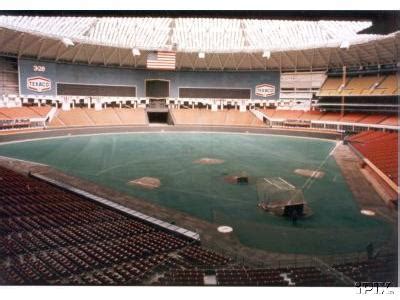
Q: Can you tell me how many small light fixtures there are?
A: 5